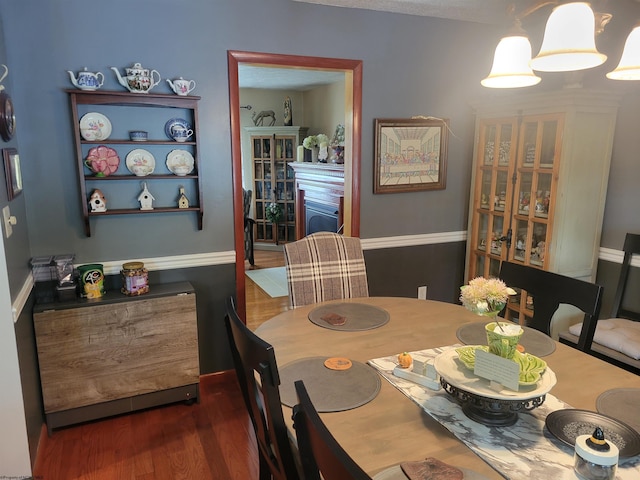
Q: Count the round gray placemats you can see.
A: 5